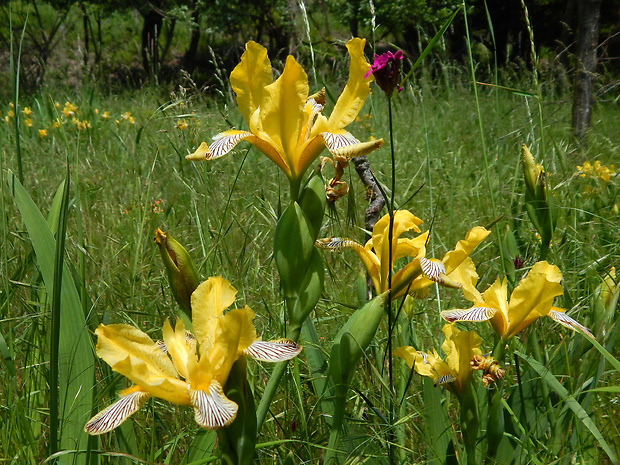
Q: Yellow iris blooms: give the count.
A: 5